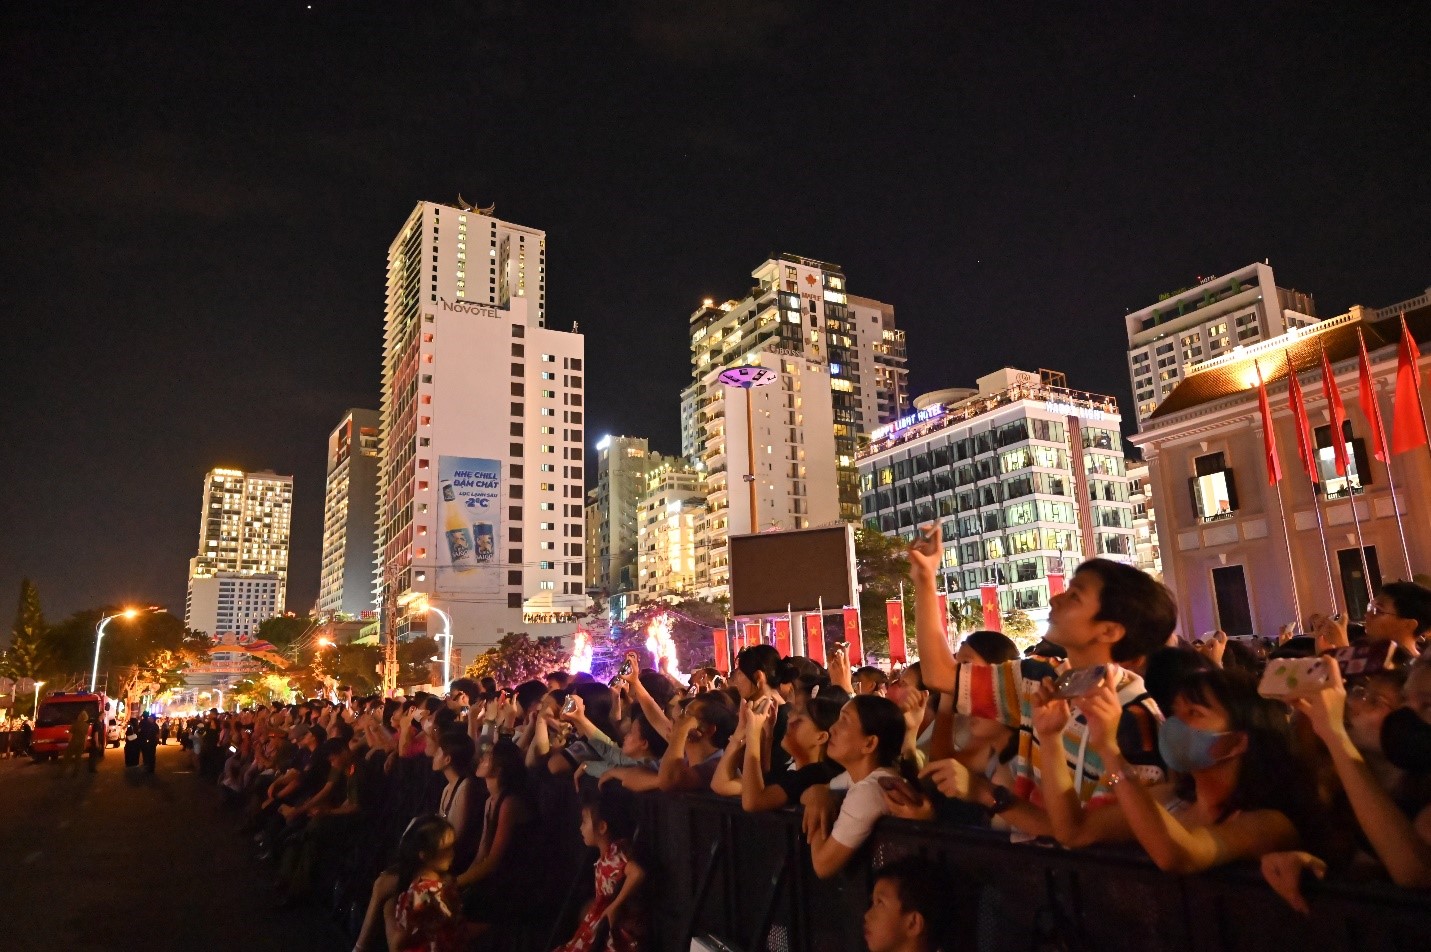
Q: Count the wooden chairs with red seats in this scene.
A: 0